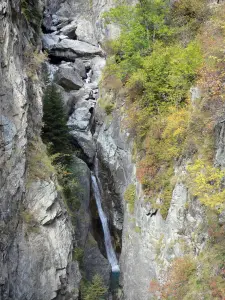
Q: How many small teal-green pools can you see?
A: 1